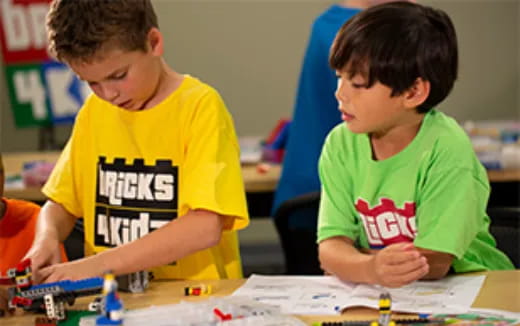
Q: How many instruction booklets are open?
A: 1